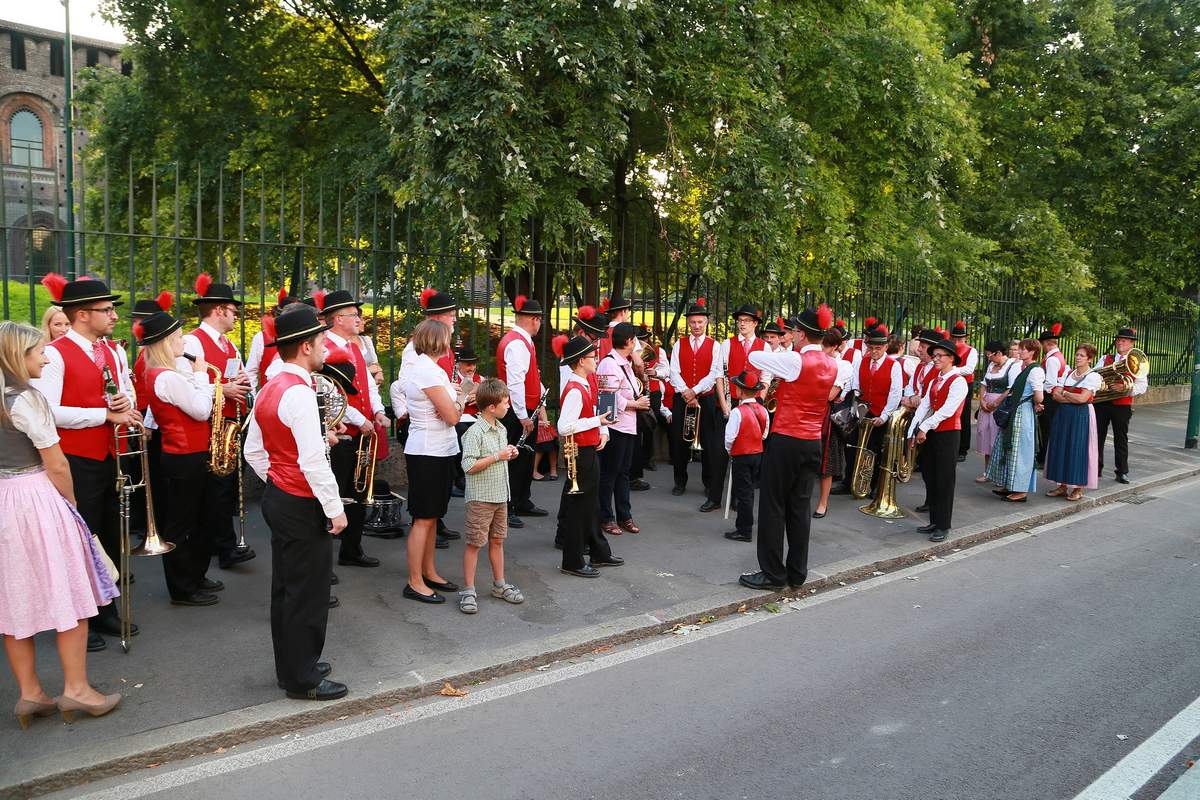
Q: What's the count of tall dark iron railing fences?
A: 1